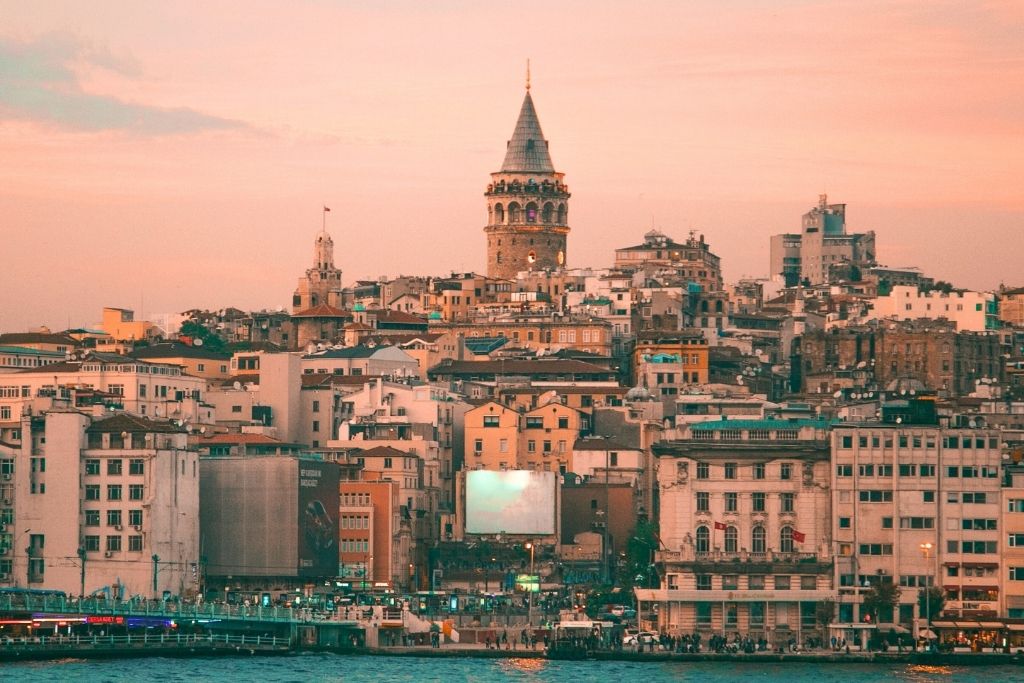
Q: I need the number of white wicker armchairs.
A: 0